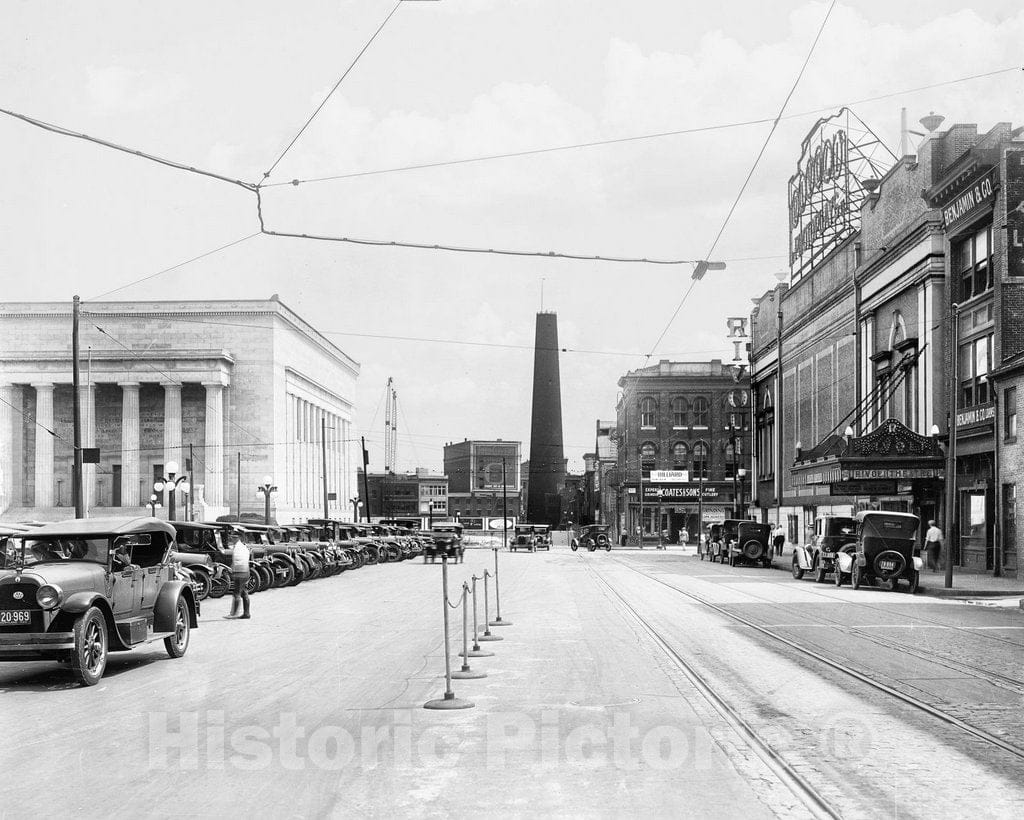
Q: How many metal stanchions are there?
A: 5